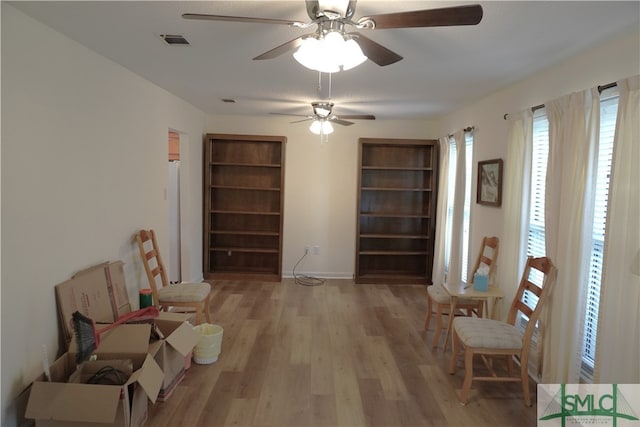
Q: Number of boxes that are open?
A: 2